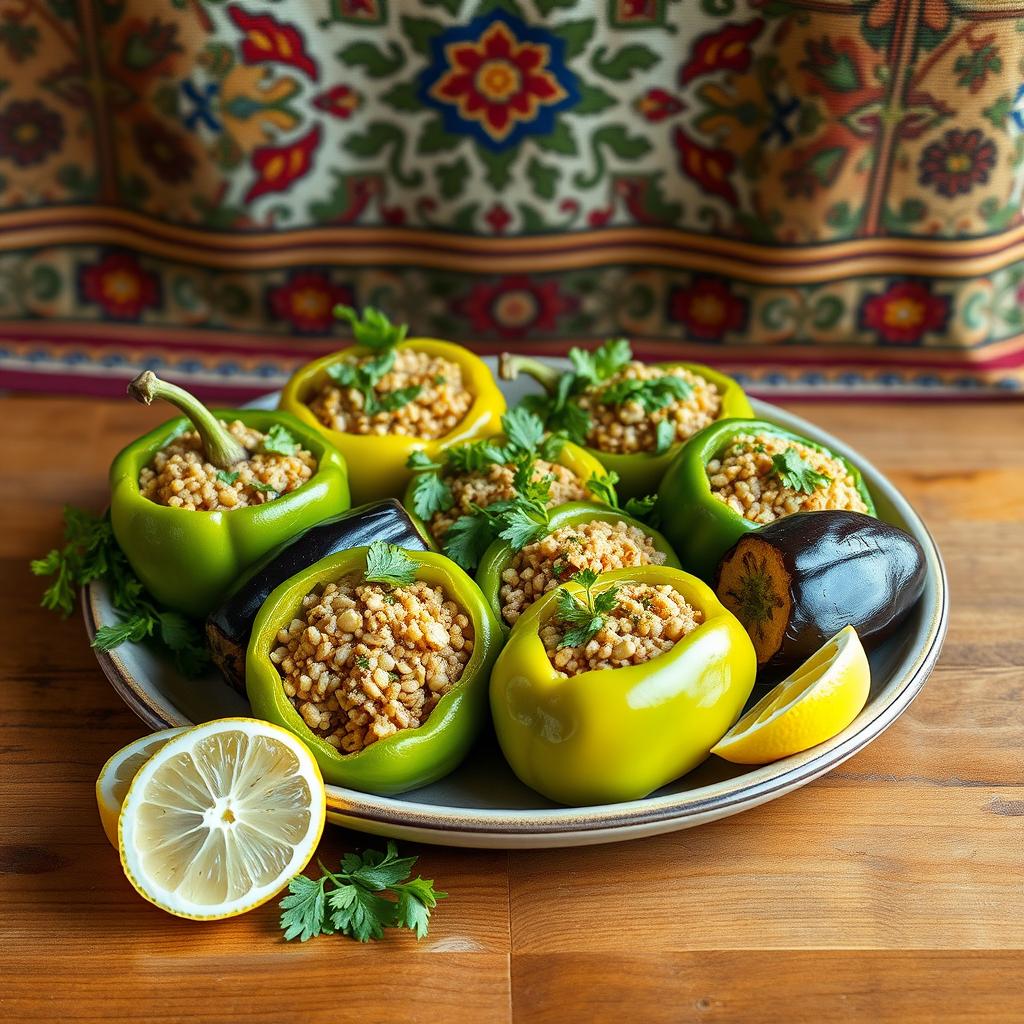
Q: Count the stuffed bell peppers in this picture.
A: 8